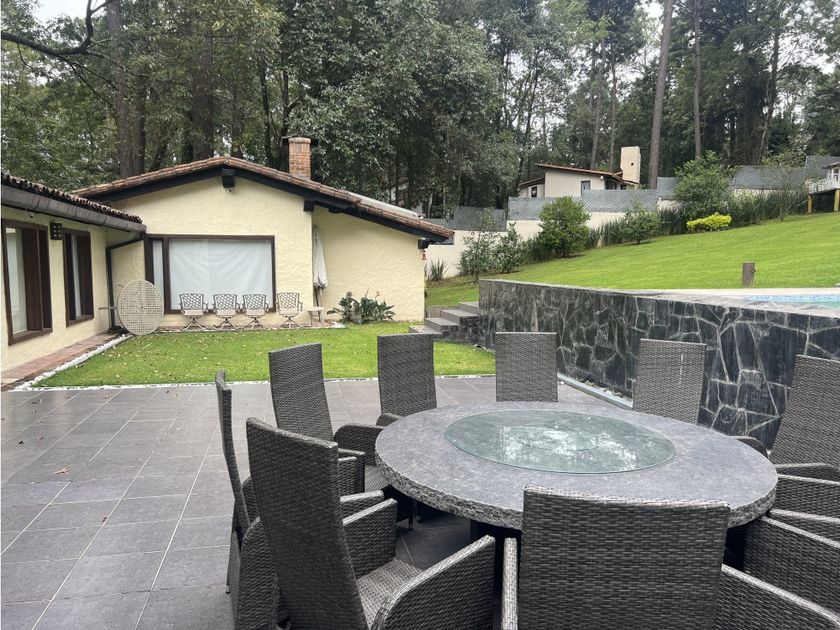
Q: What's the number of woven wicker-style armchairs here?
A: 10